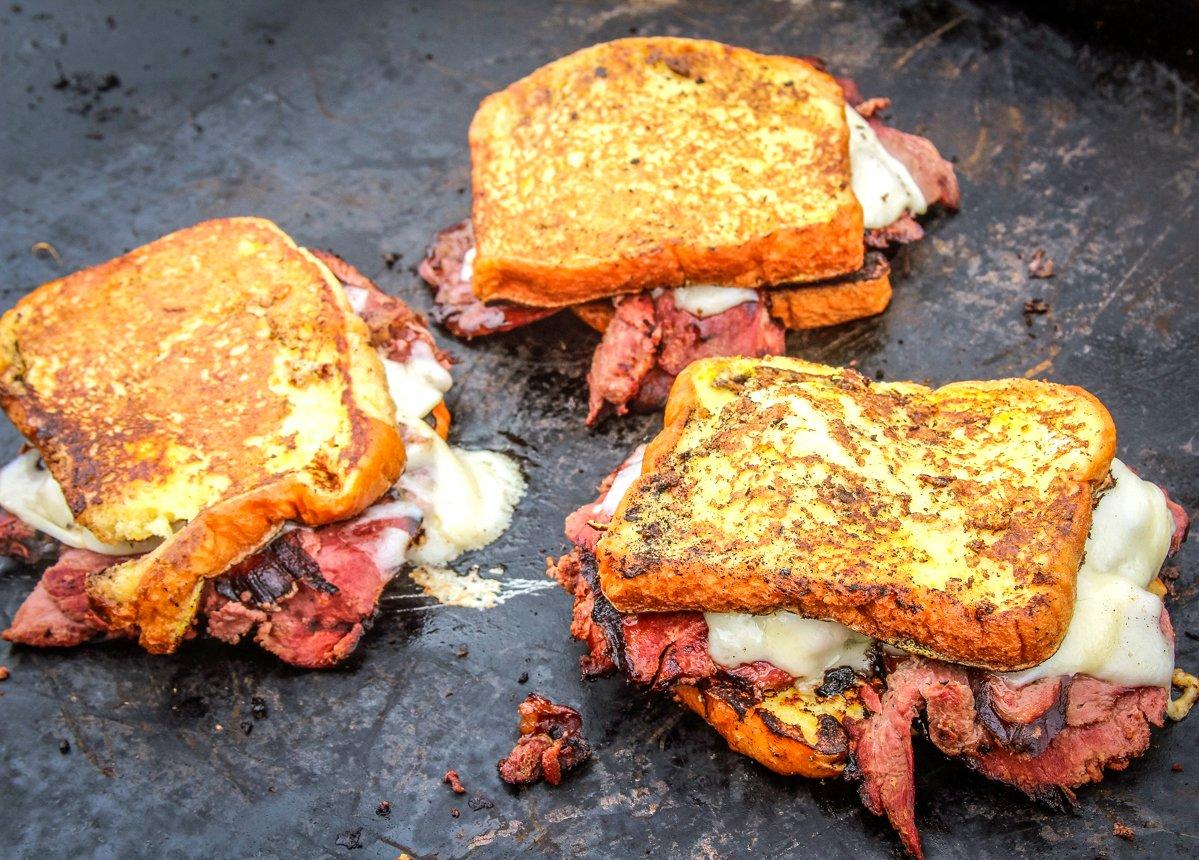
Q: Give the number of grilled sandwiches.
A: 3